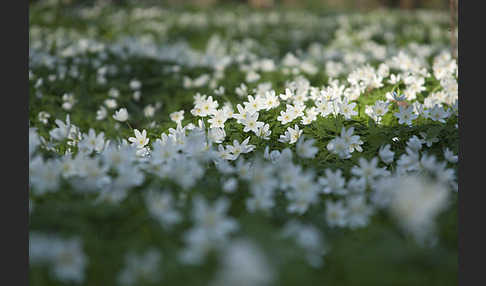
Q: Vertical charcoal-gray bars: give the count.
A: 2